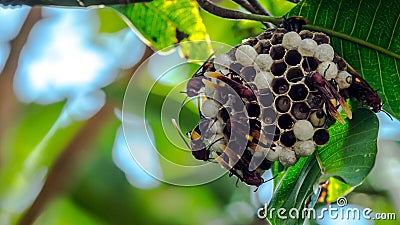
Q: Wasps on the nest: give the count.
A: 7